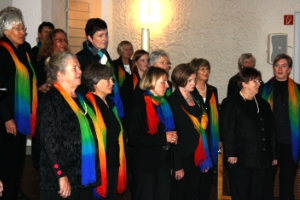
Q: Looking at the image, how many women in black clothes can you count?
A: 15